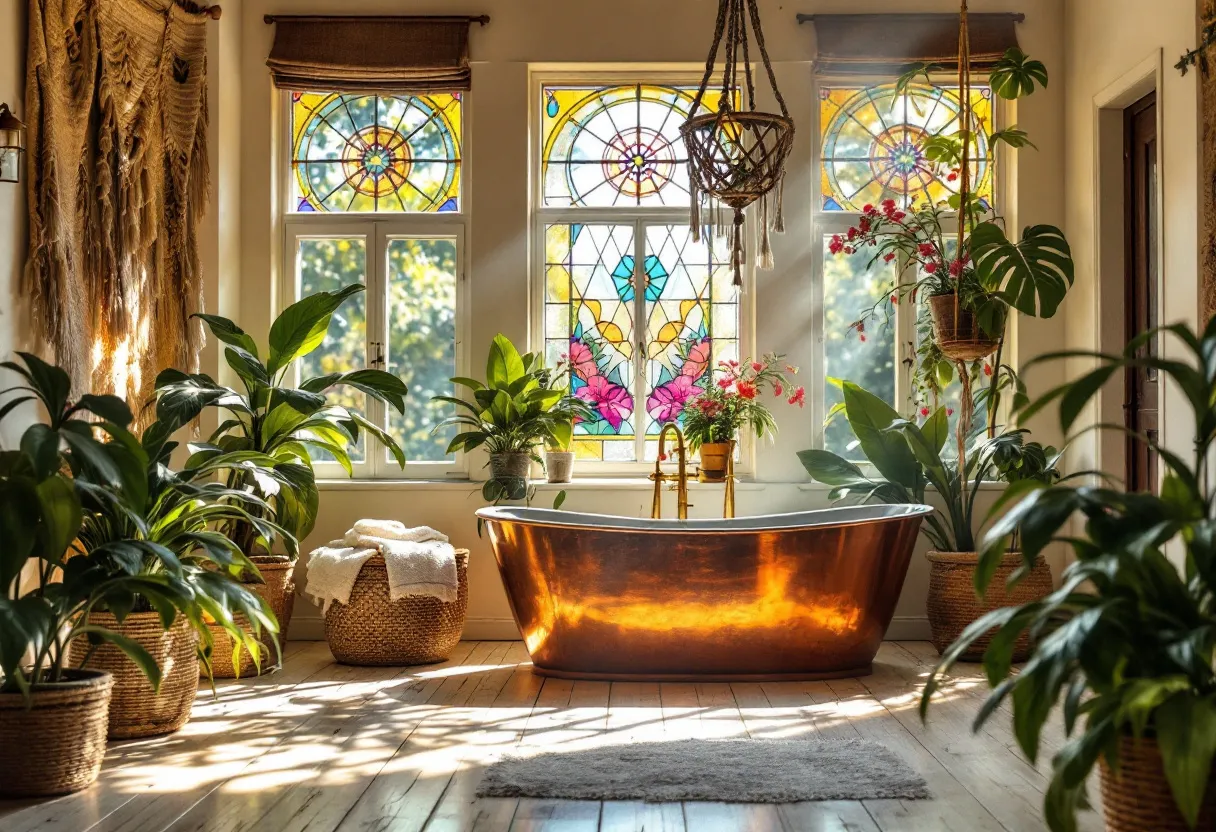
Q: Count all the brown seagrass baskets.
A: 6